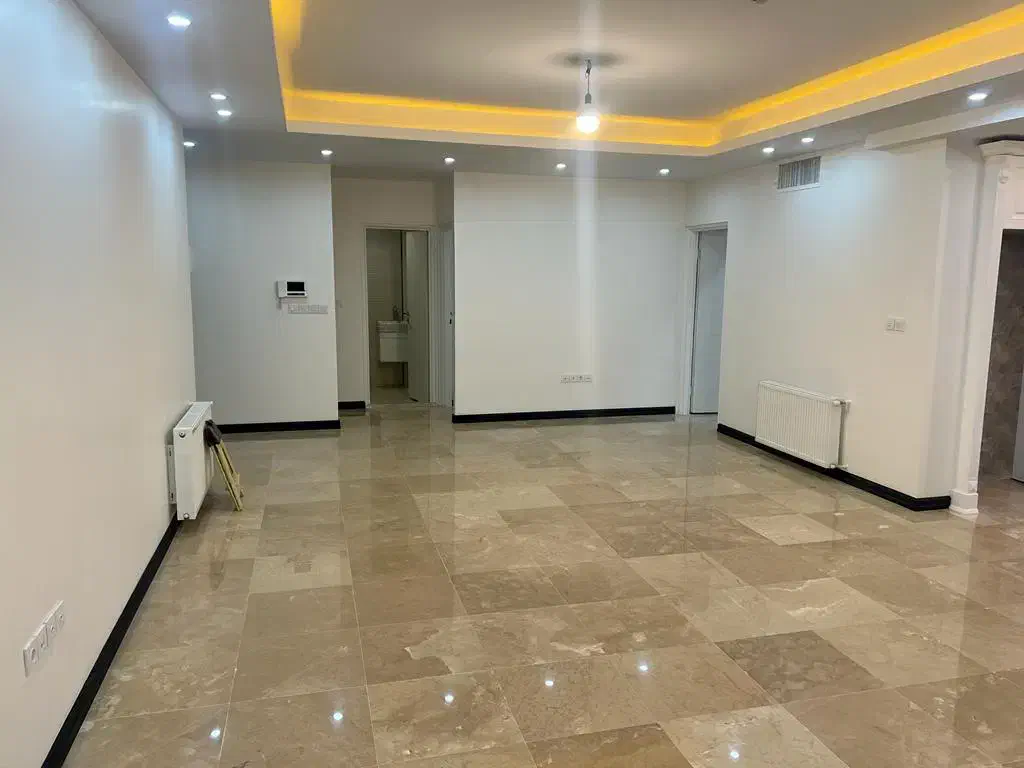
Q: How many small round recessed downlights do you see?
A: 11